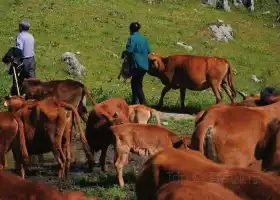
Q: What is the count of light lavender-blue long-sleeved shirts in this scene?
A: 1